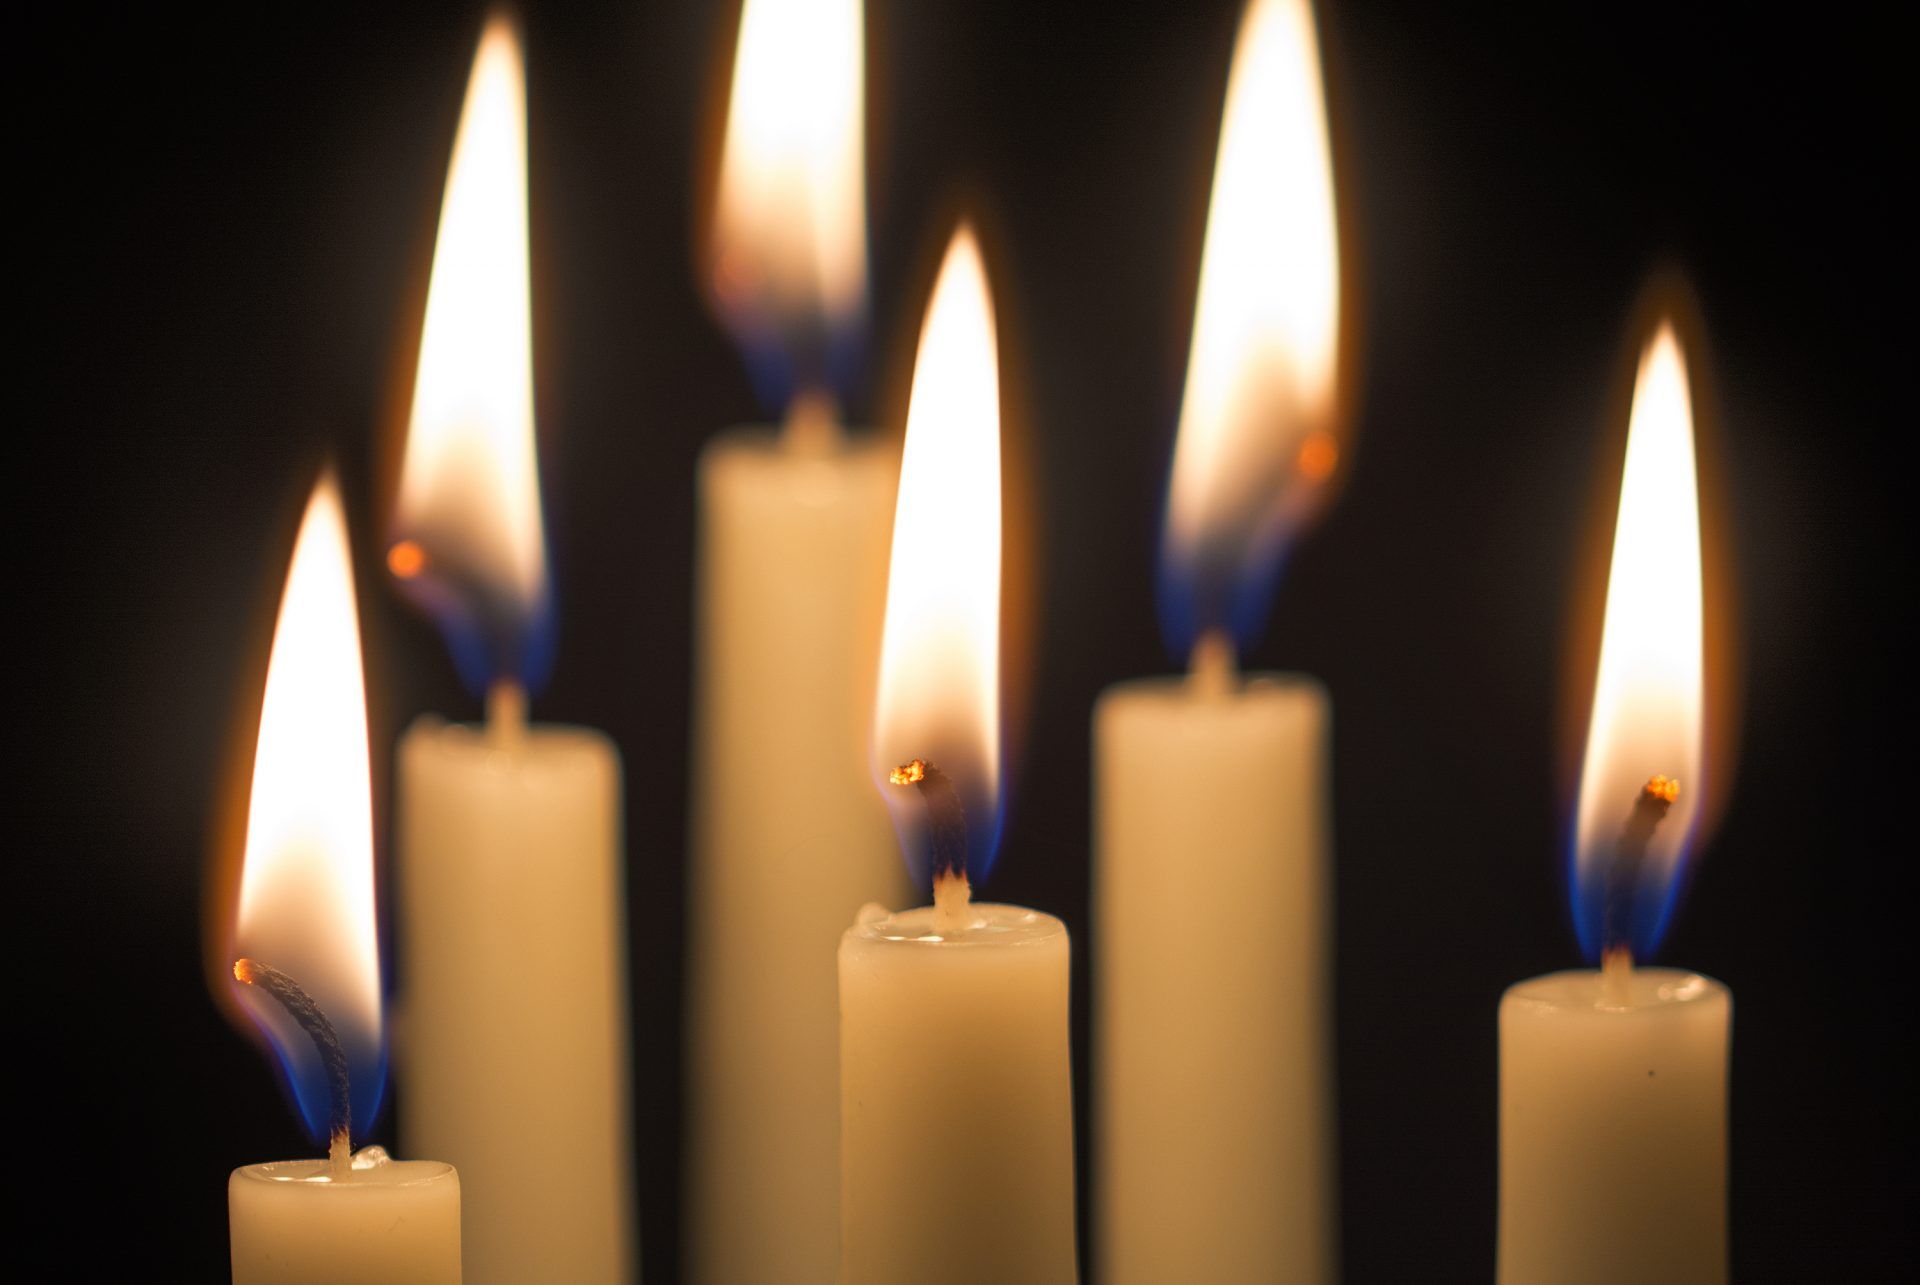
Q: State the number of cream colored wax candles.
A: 6